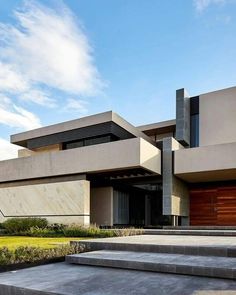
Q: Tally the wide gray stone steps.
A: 3